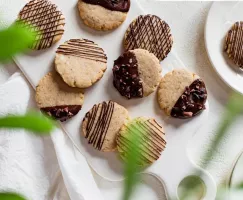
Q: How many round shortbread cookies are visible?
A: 10